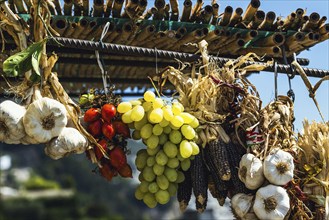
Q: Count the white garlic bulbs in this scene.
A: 7